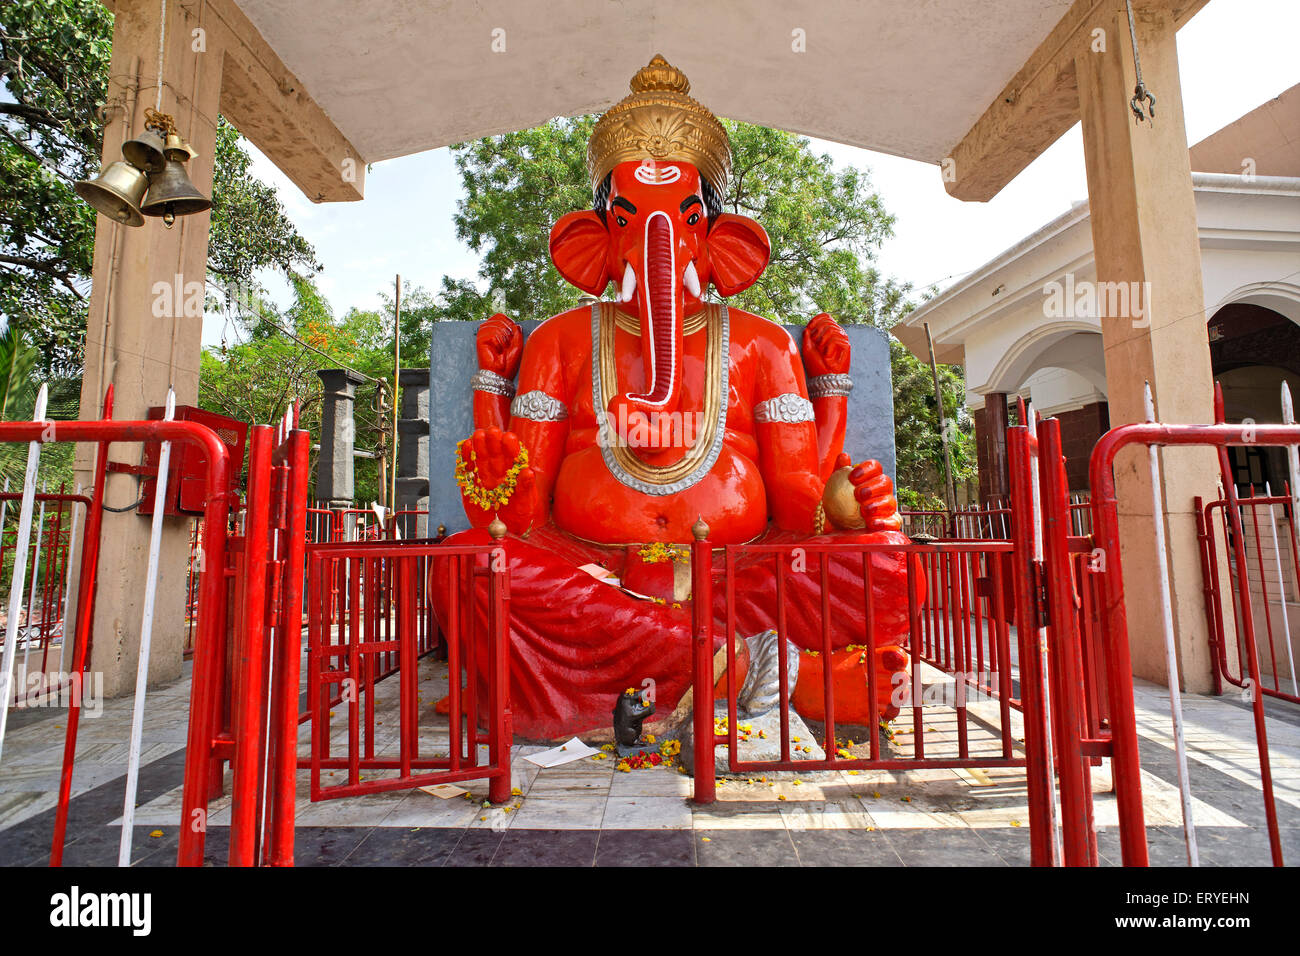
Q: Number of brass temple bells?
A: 4